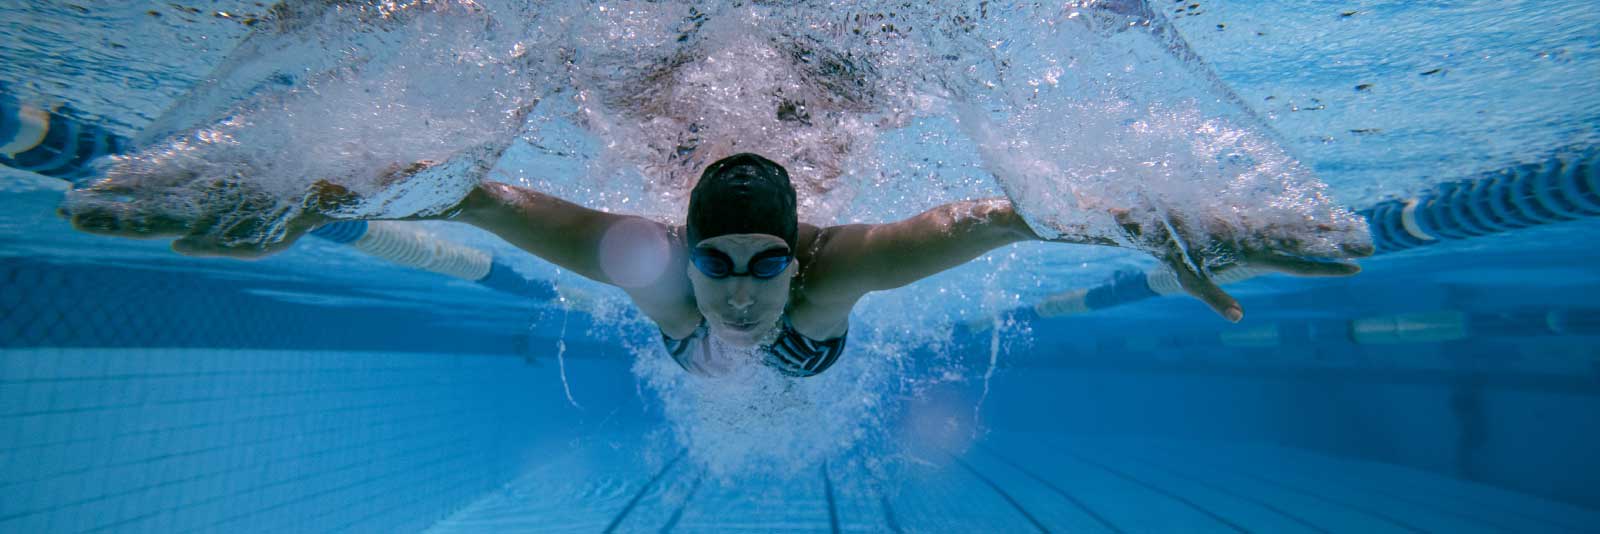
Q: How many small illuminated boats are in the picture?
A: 0